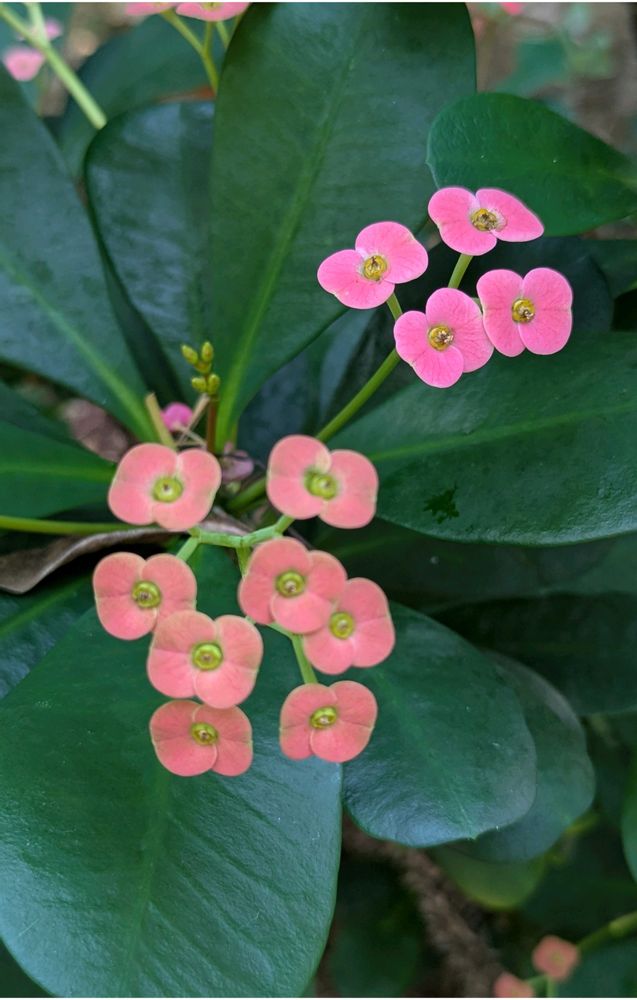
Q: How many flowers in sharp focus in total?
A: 12